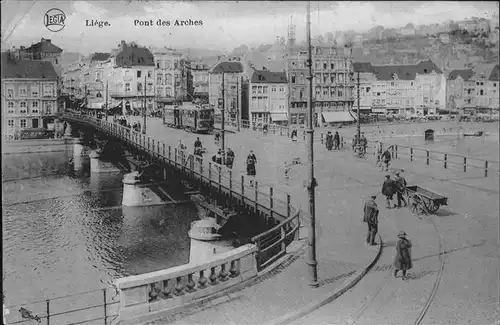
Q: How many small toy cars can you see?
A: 0